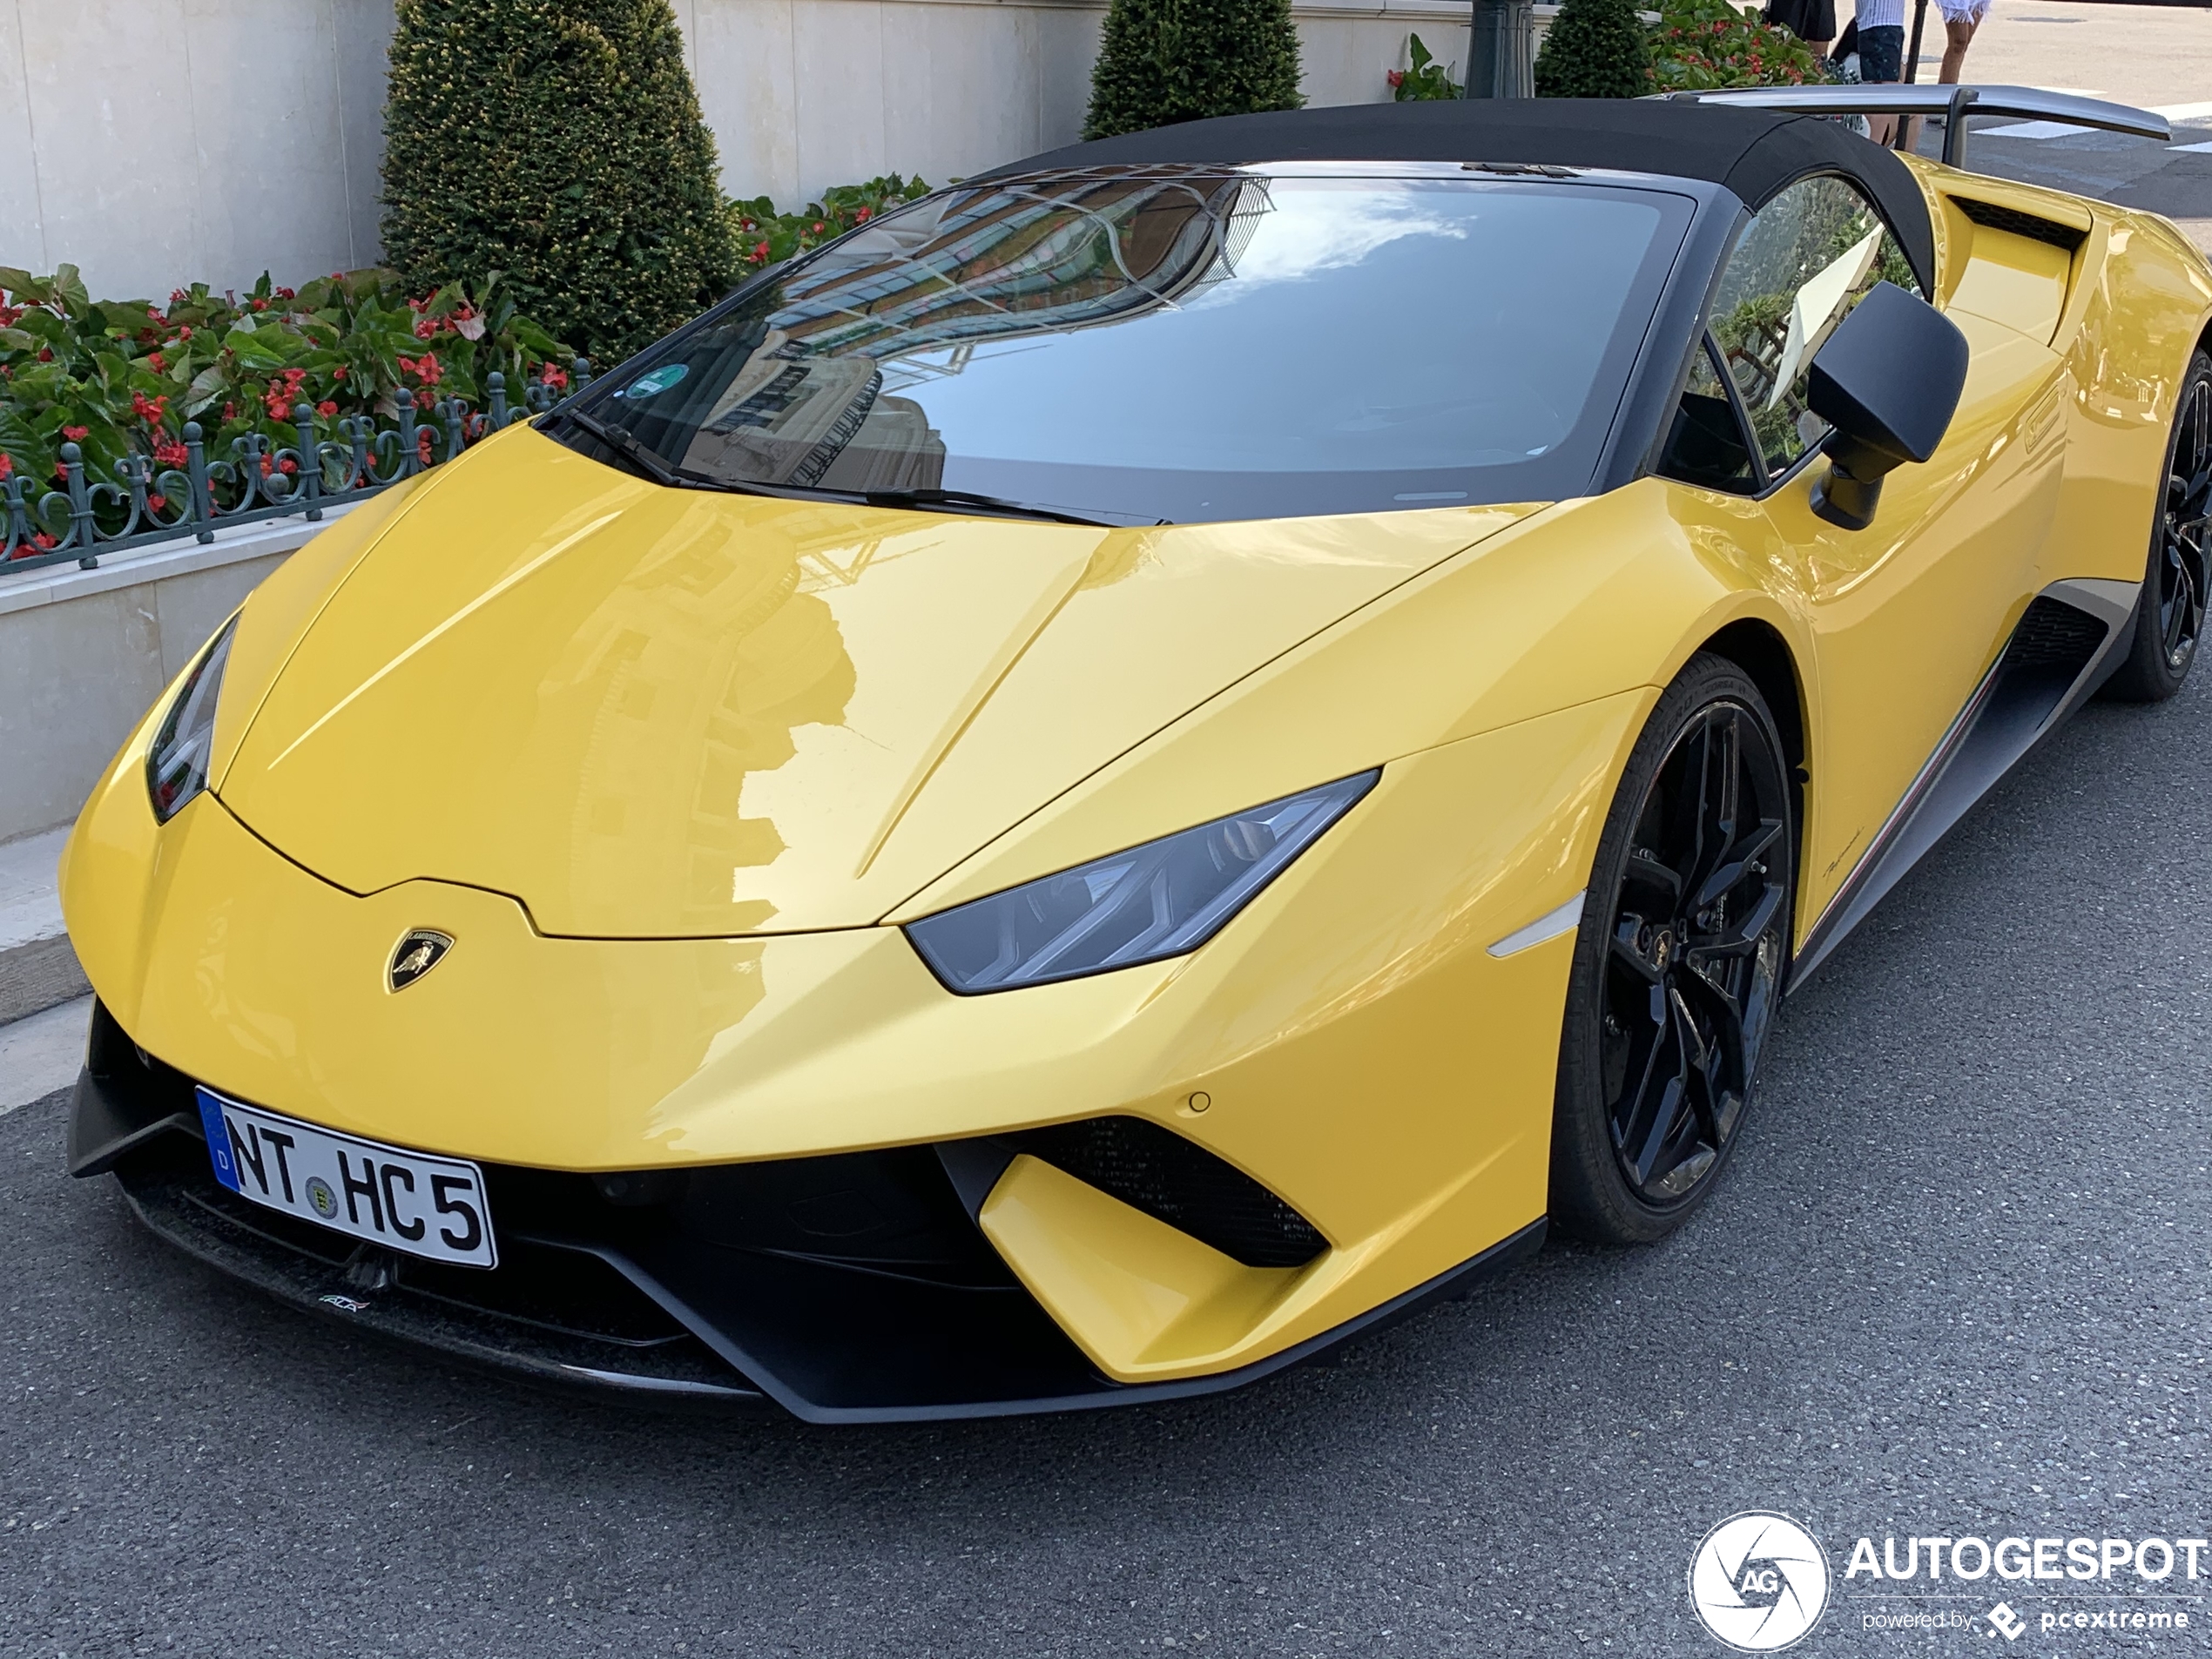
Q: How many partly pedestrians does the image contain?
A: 3